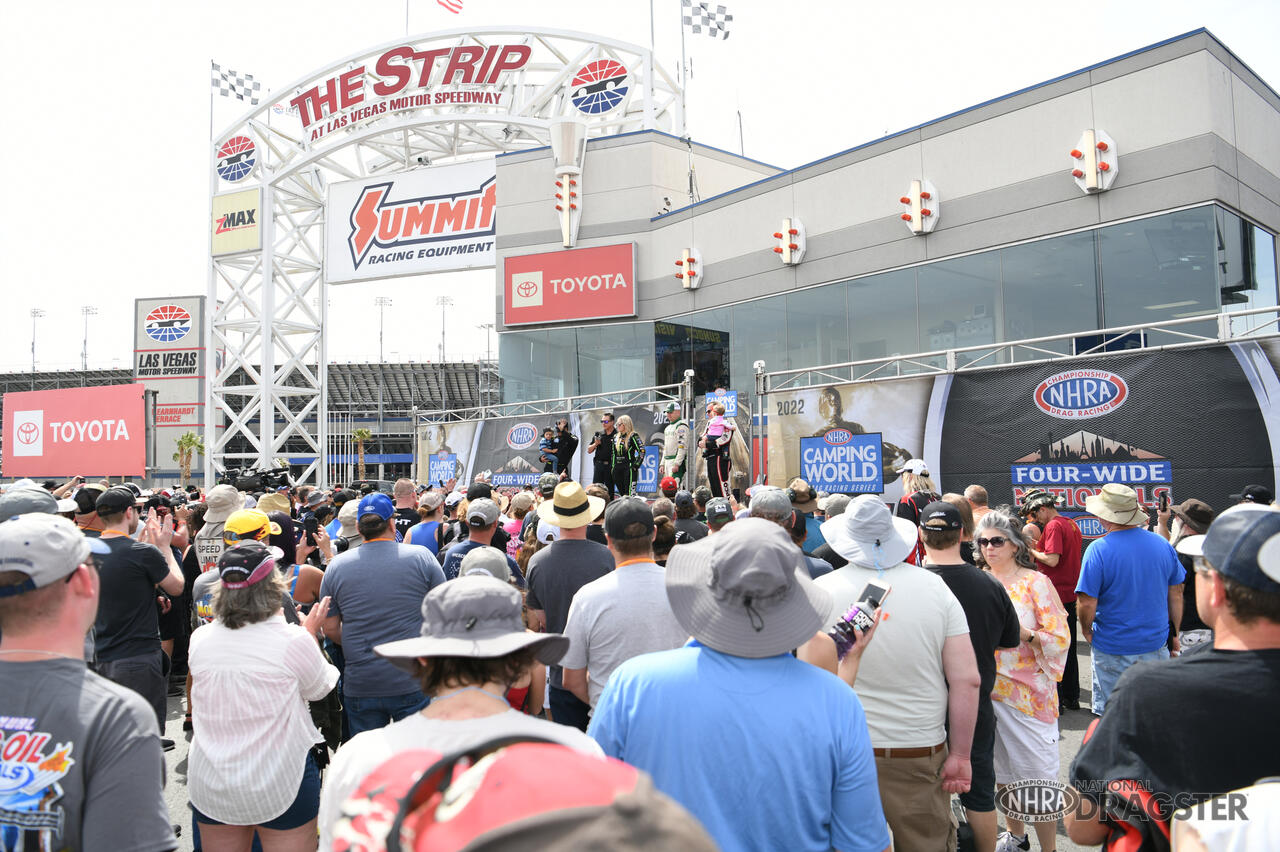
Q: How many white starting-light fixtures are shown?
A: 5